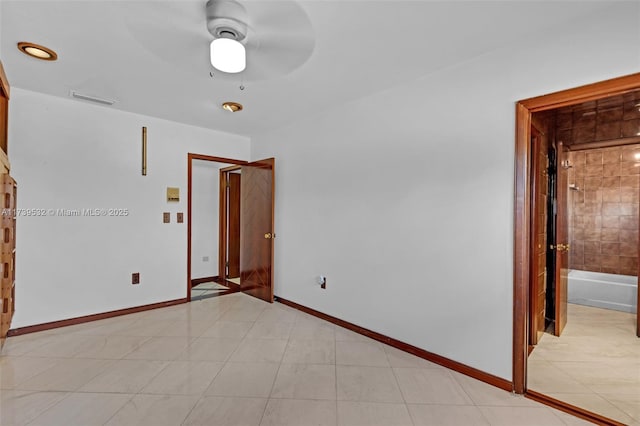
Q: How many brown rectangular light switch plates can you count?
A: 2